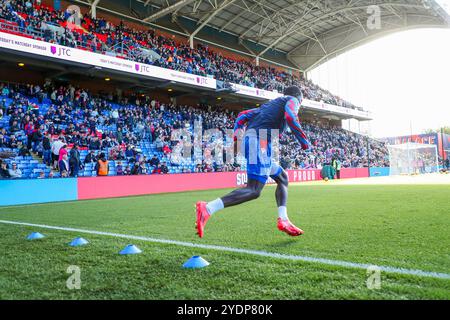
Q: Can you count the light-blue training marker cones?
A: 4